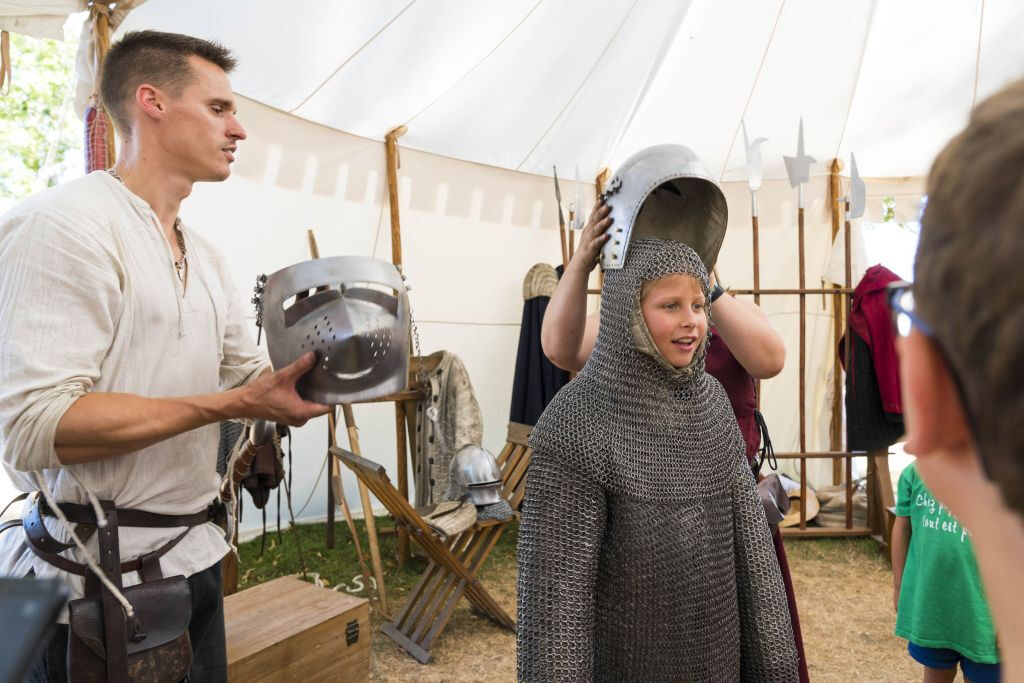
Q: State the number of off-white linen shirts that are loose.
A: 1